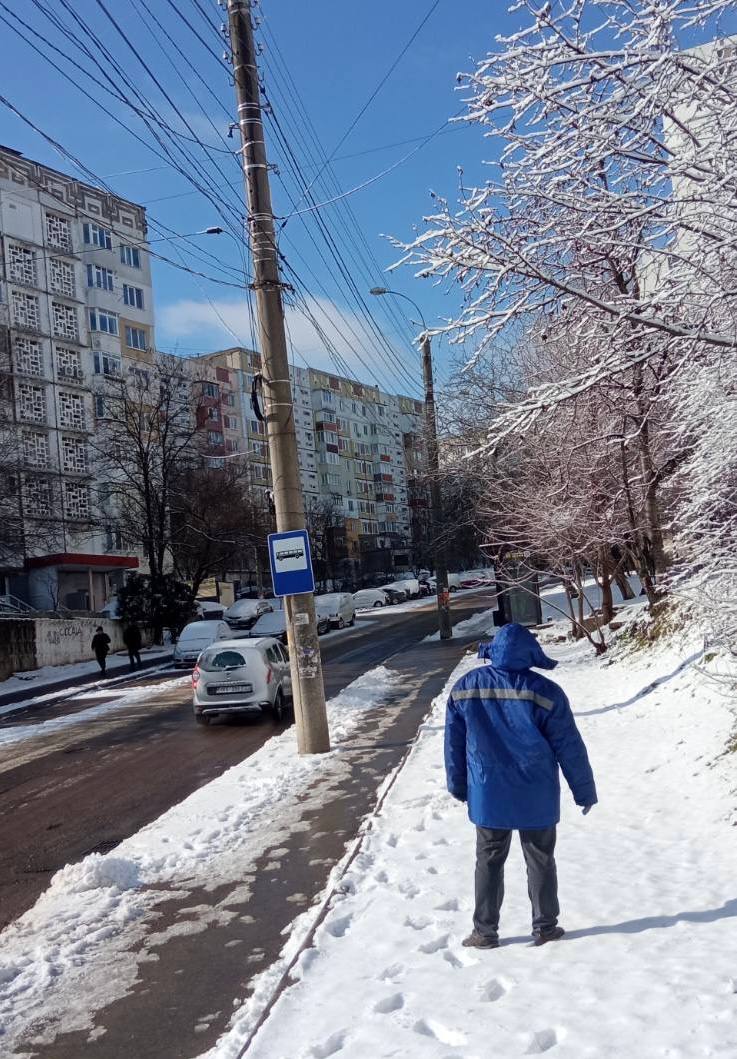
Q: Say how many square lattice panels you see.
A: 13